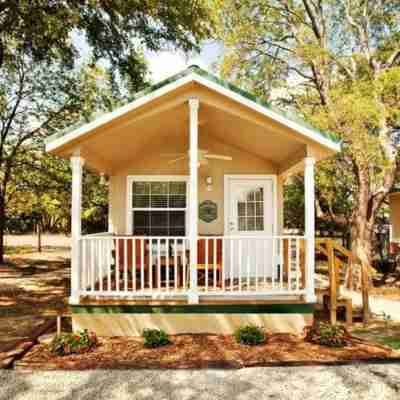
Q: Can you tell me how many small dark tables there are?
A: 1